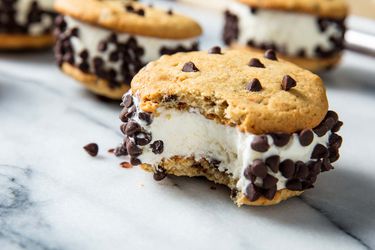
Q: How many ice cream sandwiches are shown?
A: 4